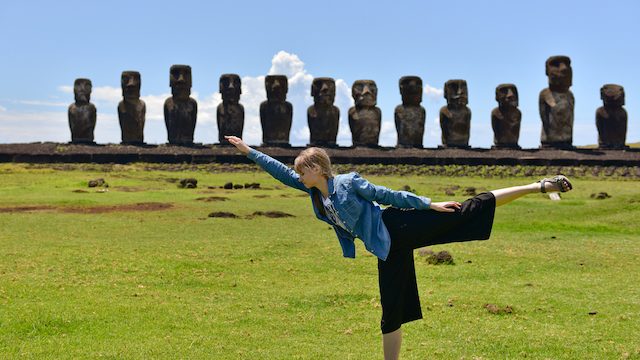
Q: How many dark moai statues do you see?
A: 12